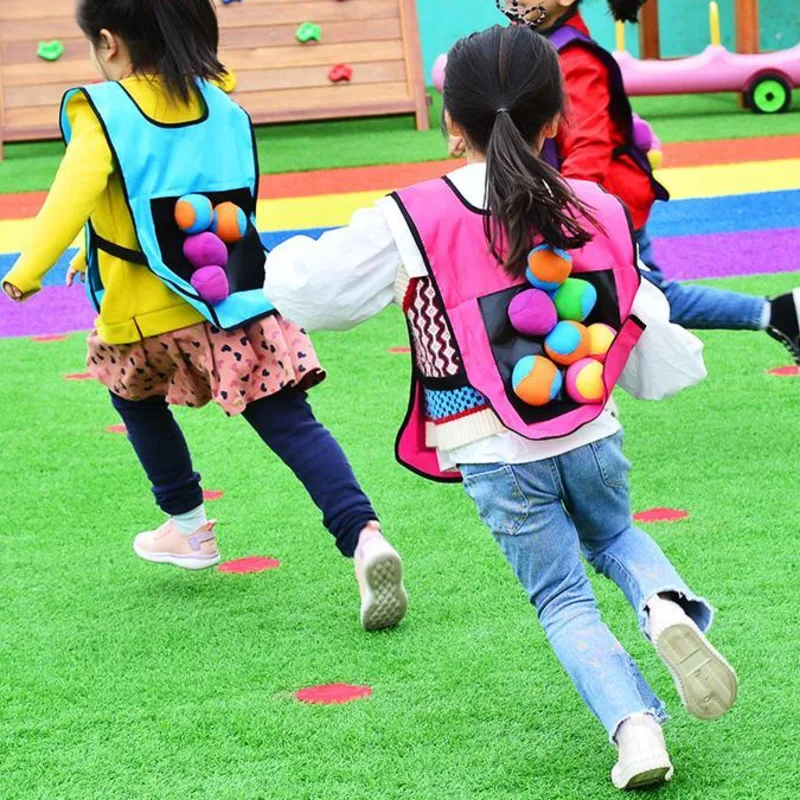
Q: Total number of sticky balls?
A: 13